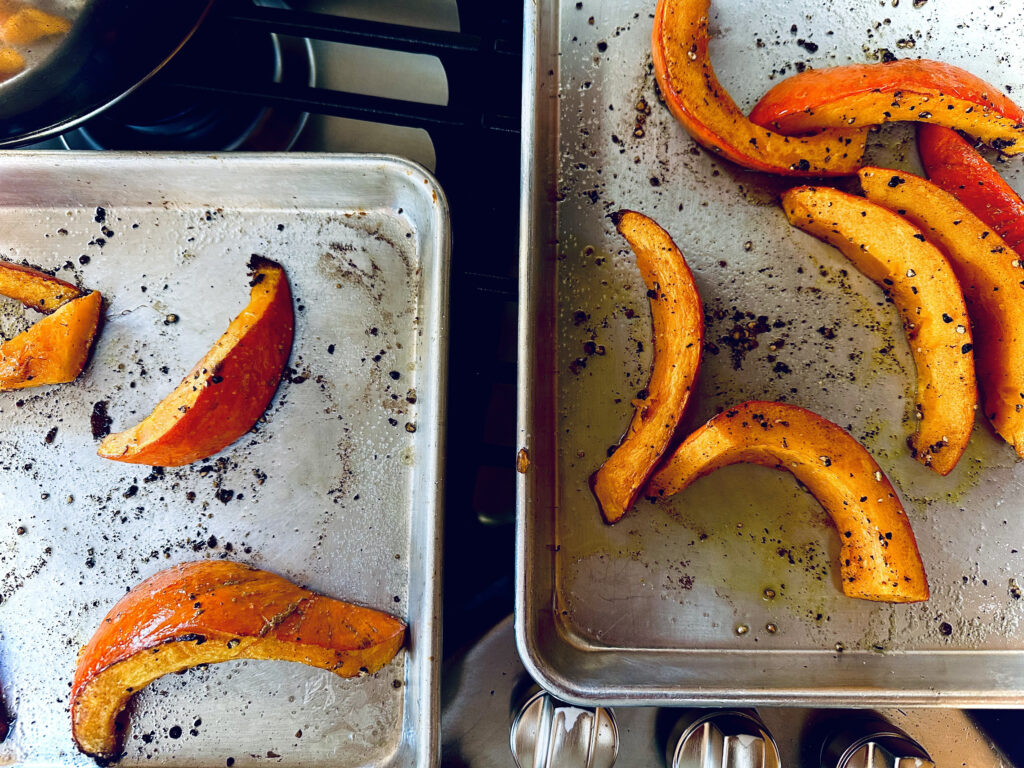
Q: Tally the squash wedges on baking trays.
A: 11